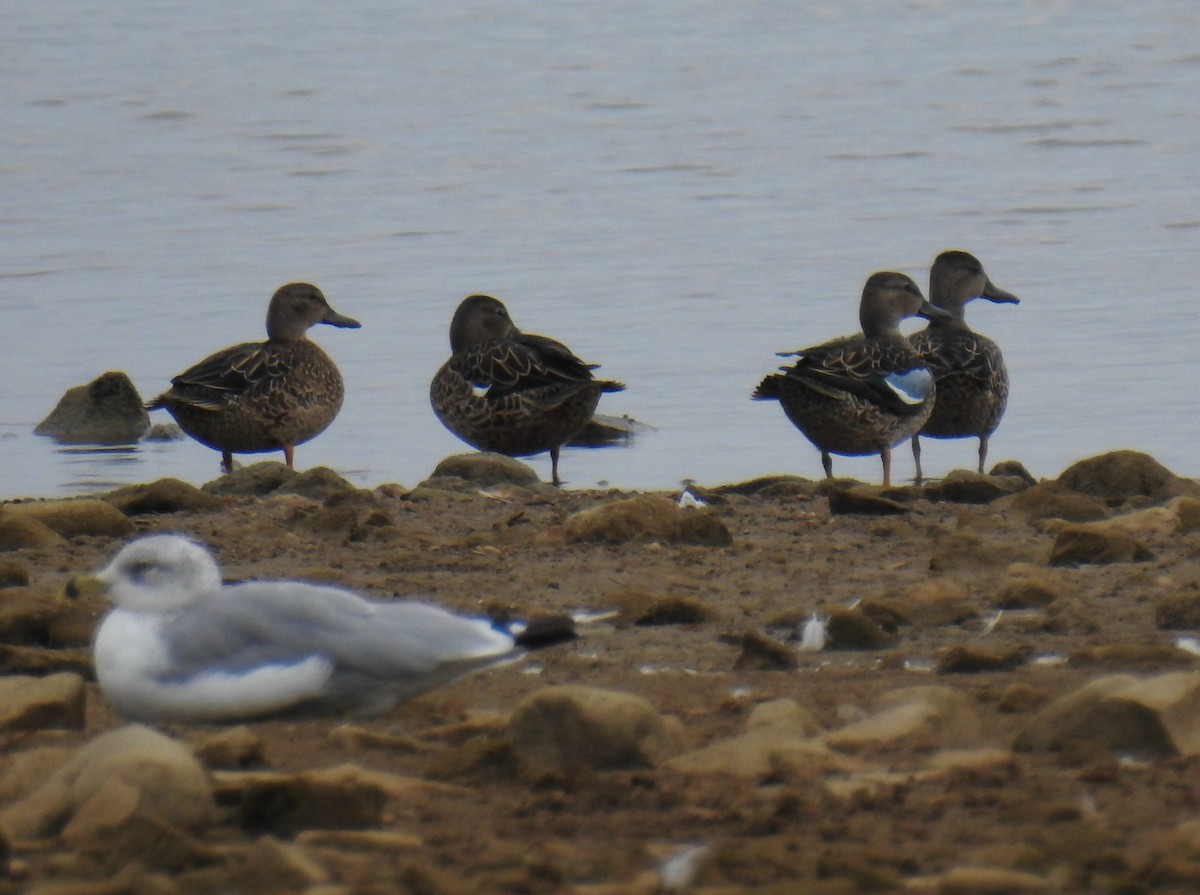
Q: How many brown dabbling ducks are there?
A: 4